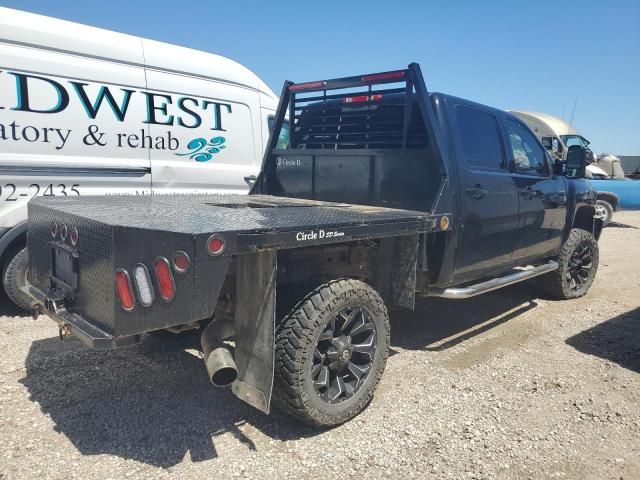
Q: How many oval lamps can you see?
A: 3